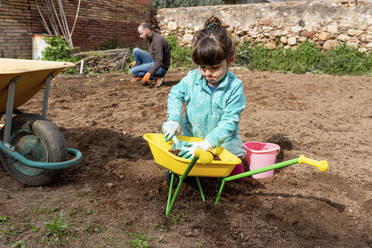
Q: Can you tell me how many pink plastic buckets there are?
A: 1